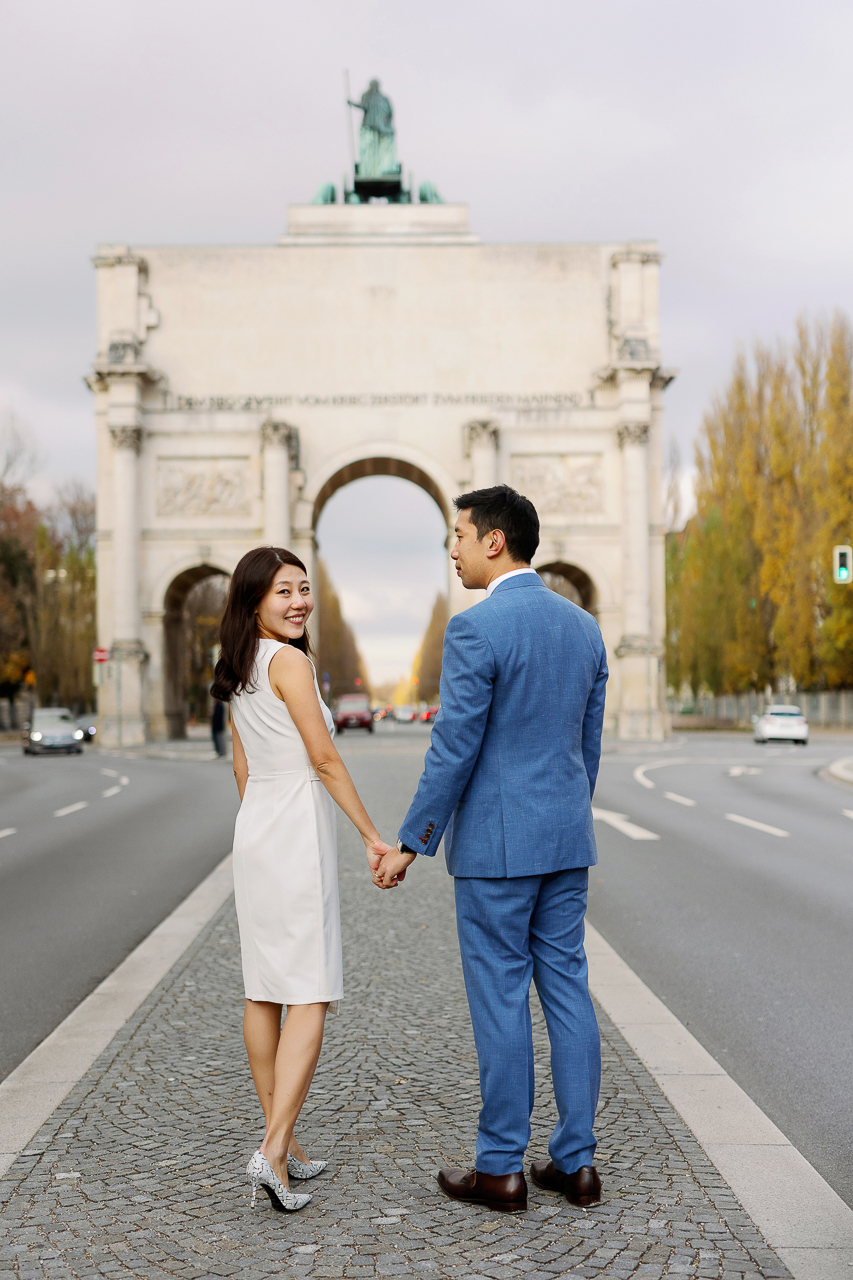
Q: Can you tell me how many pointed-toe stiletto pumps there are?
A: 2